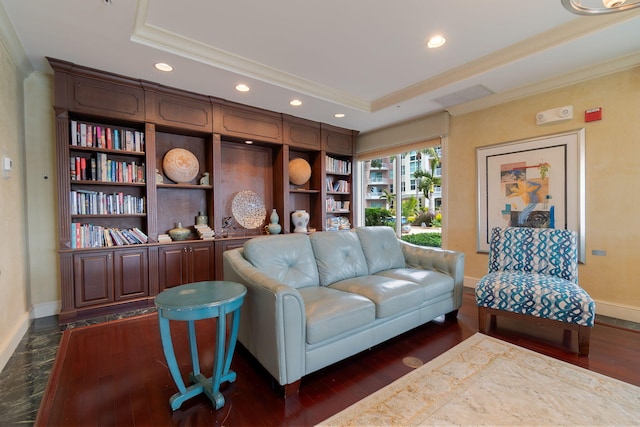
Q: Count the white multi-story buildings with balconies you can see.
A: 1